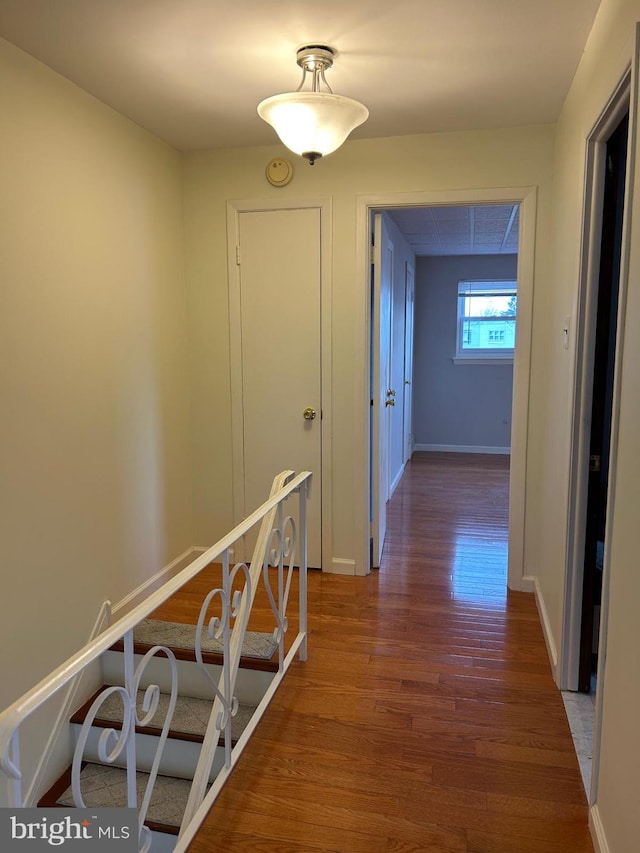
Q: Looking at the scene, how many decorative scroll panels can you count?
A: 3